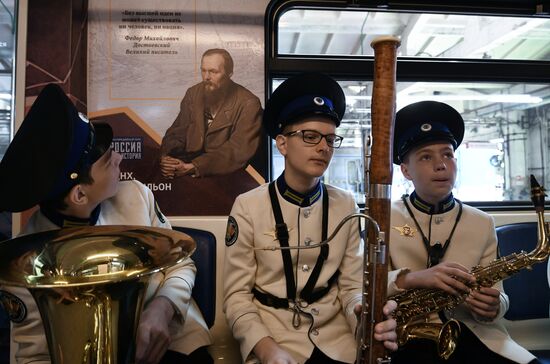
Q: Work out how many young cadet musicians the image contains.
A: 3